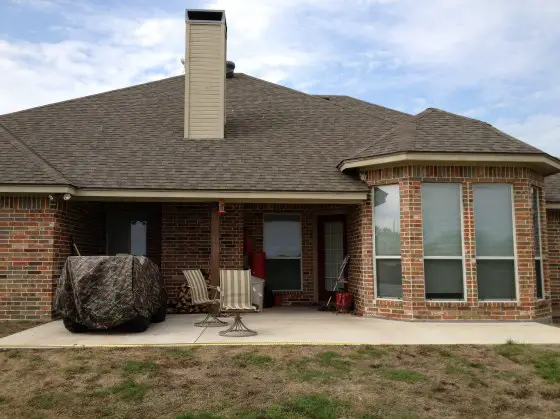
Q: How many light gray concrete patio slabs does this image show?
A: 1